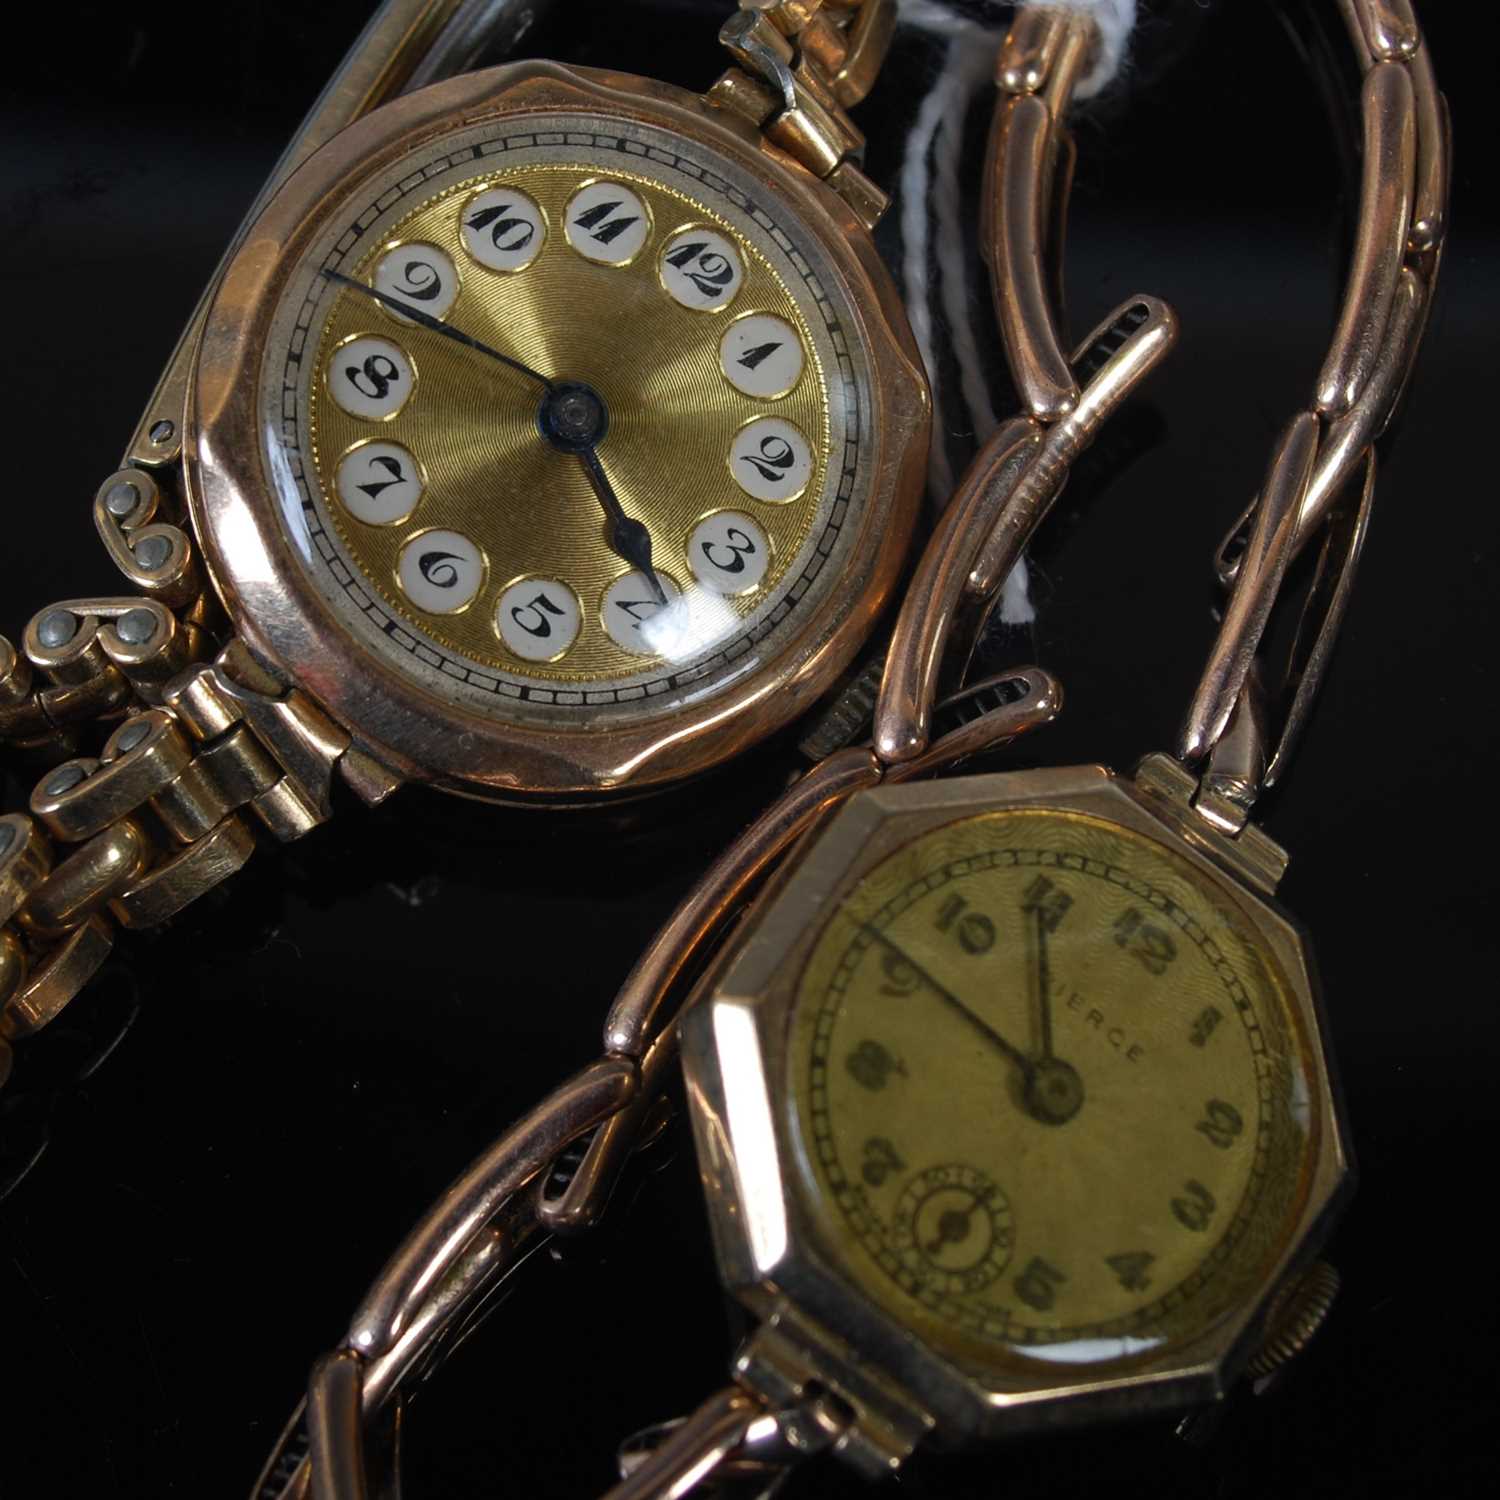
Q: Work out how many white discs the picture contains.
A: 12